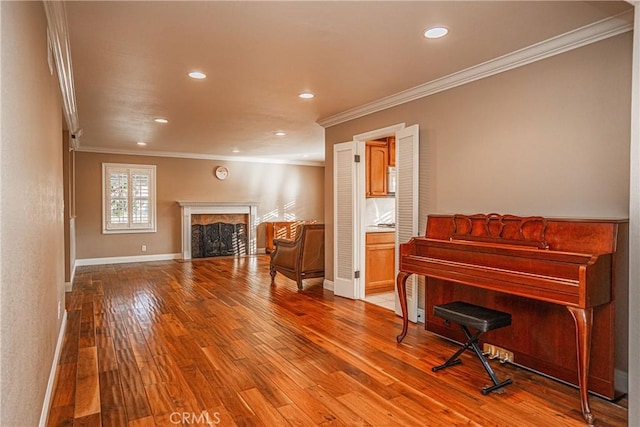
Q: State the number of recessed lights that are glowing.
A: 8